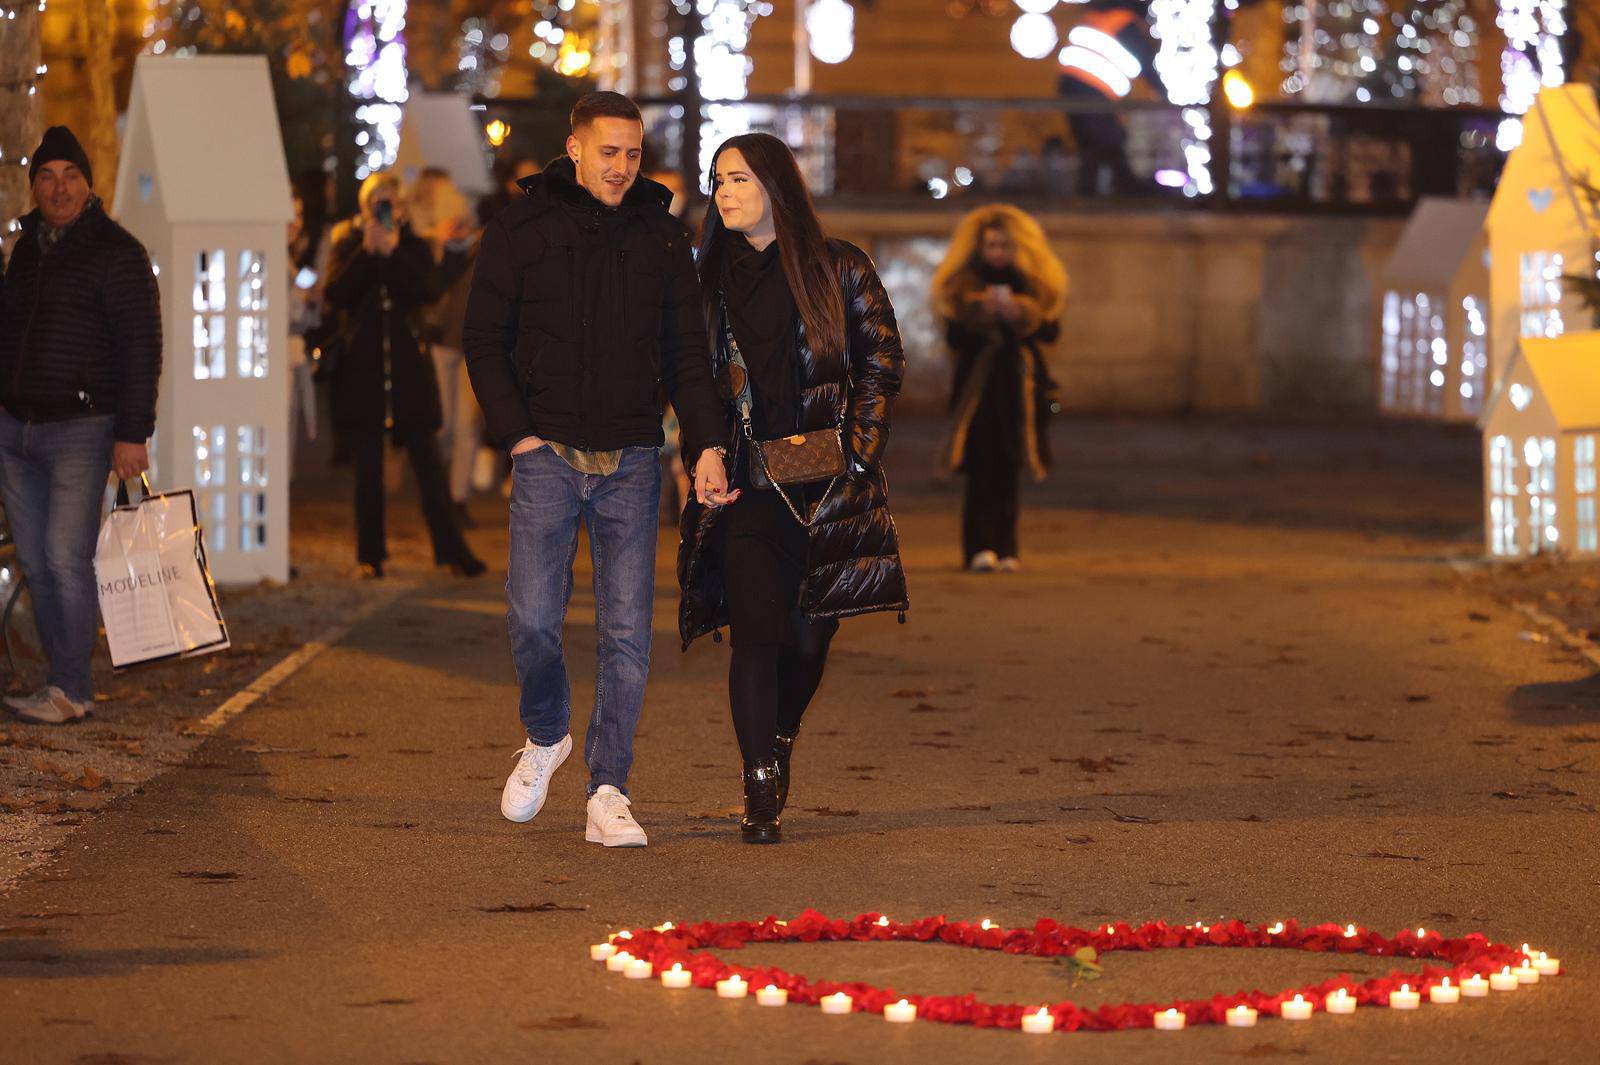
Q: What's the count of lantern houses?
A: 5